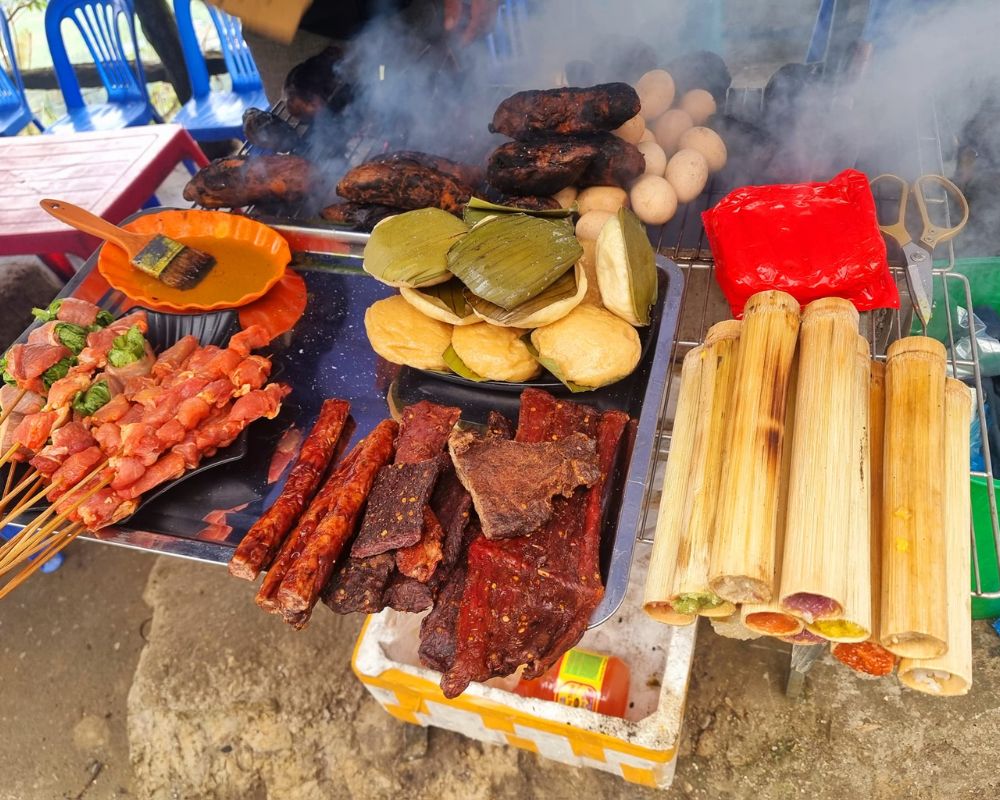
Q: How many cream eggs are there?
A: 12